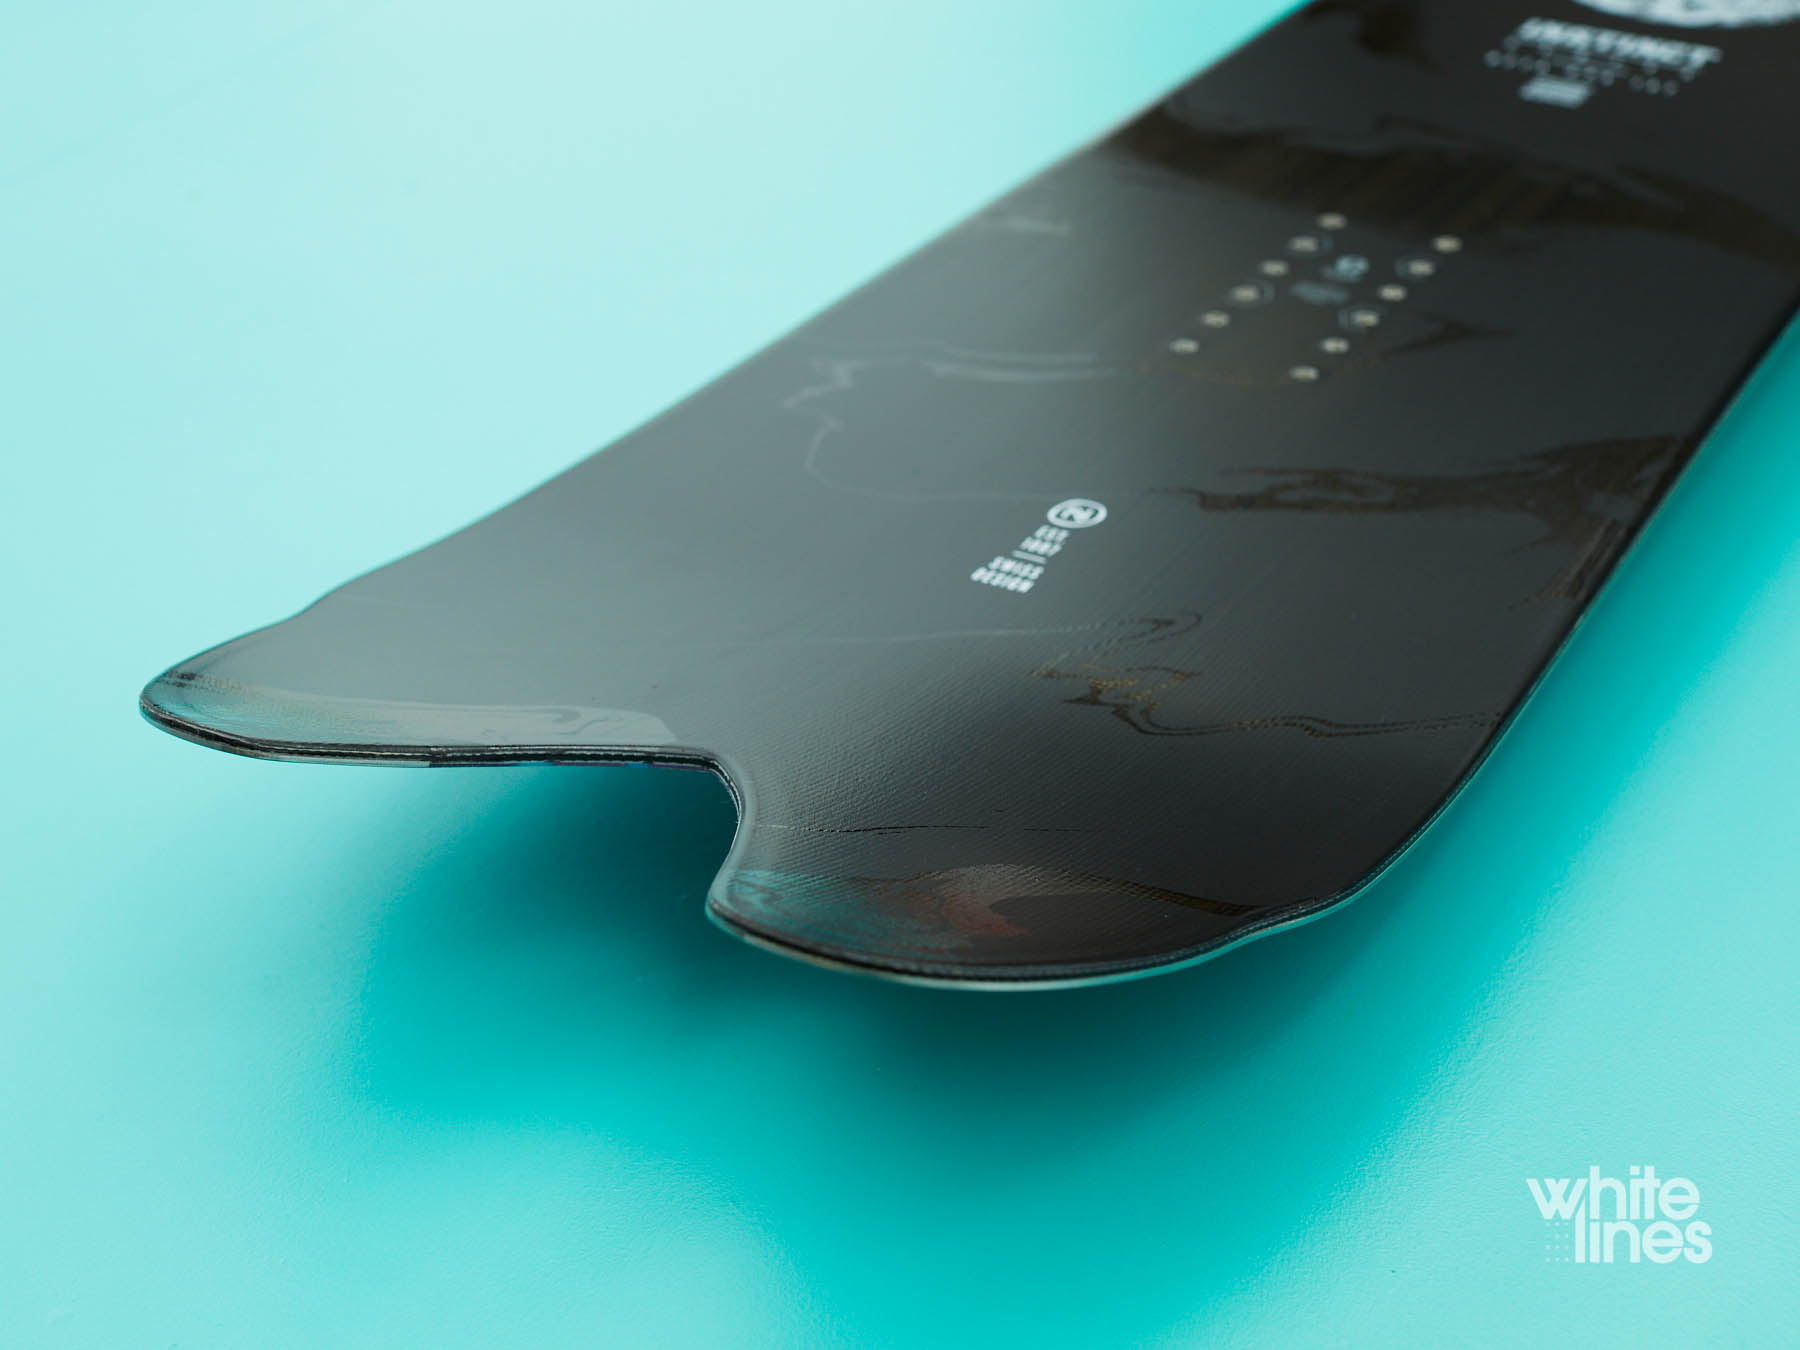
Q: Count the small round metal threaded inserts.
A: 12